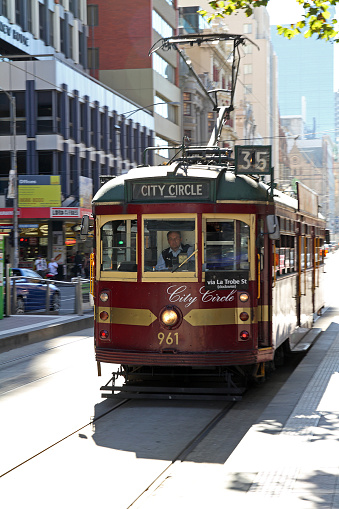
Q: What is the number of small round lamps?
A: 6